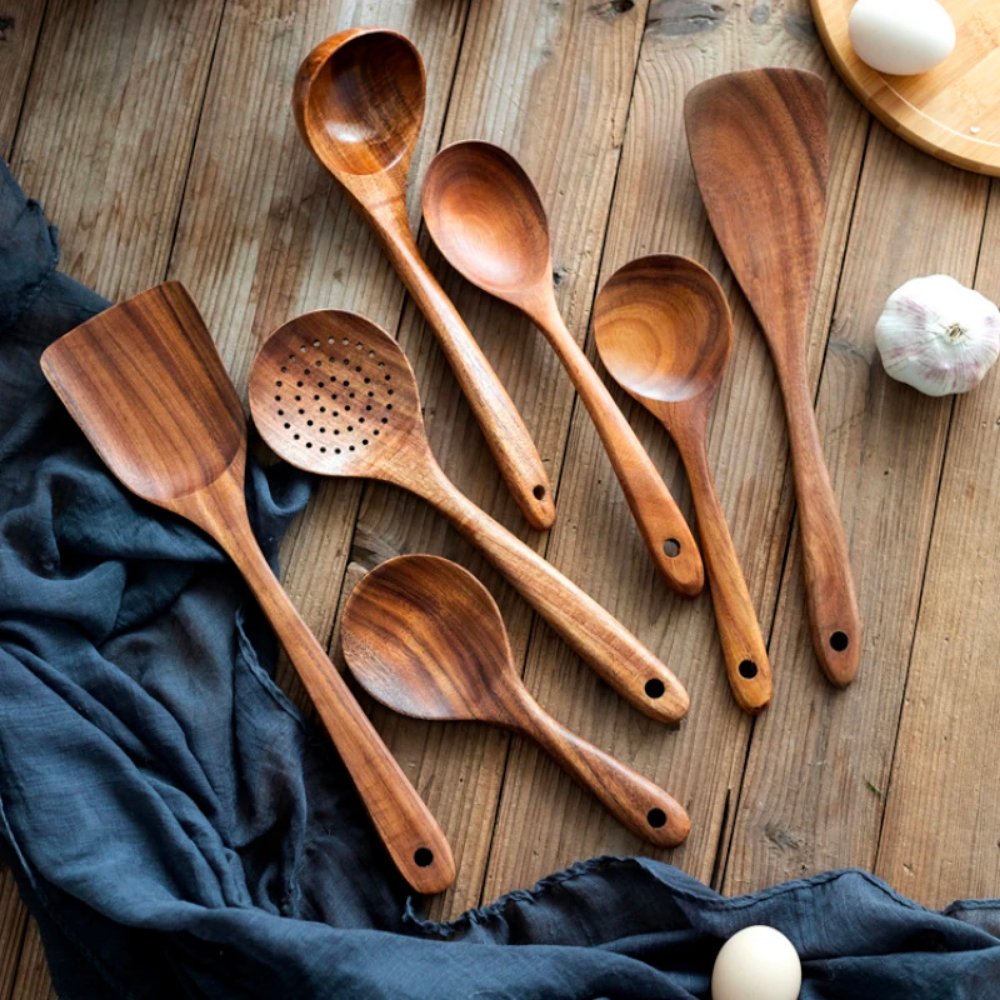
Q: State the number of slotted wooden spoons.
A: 1